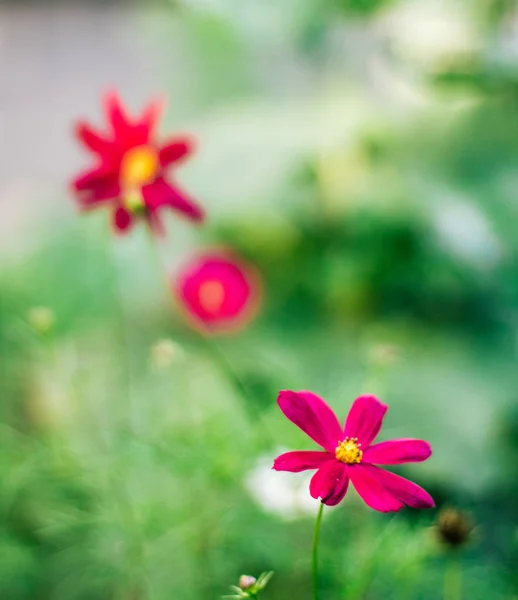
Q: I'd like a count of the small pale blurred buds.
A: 3